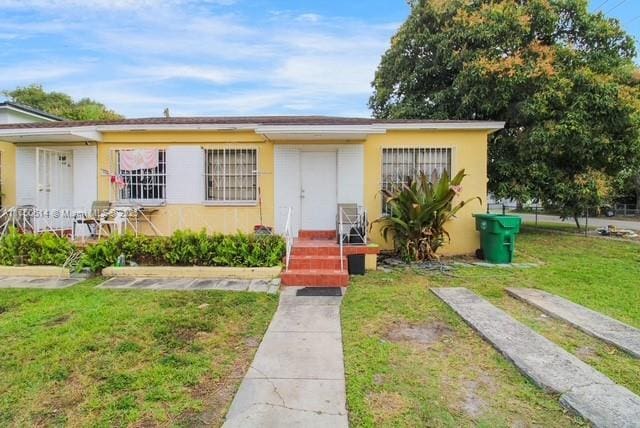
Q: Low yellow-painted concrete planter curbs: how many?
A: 2